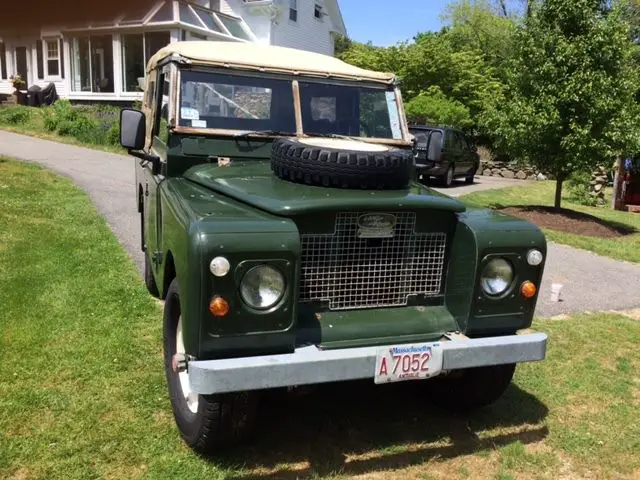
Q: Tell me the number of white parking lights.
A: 2